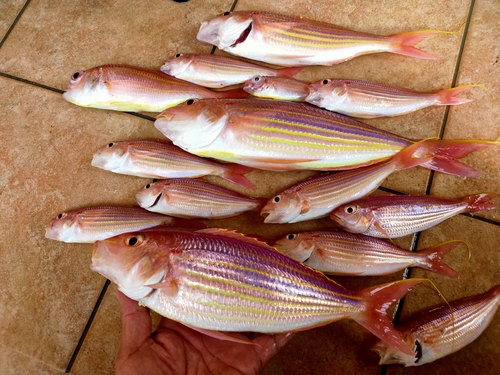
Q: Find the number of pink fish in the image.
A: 14